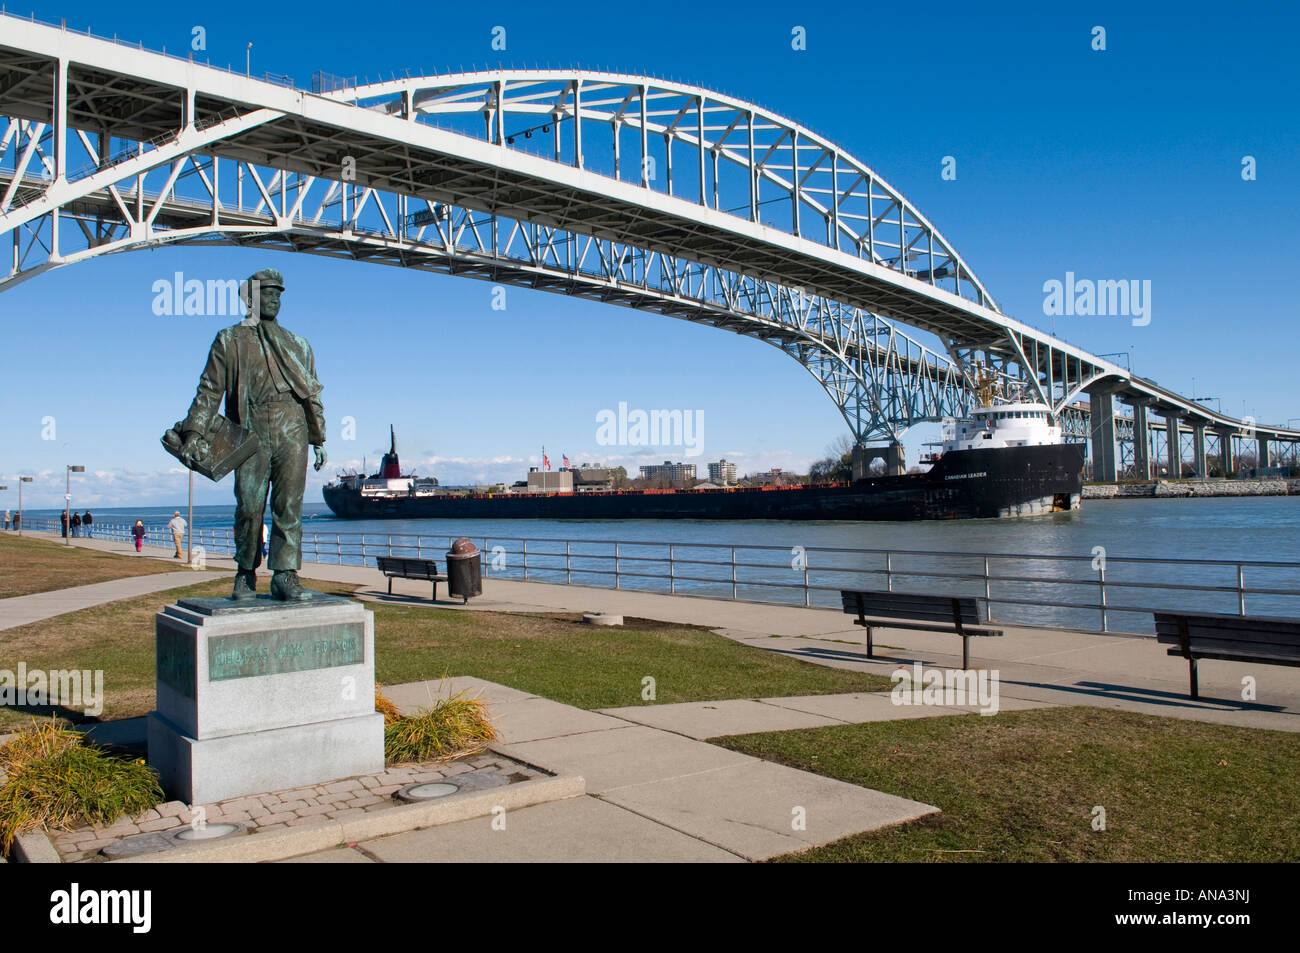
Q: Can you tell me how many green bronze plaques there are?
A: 2